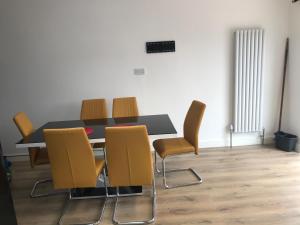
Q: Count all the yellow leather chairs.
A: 6